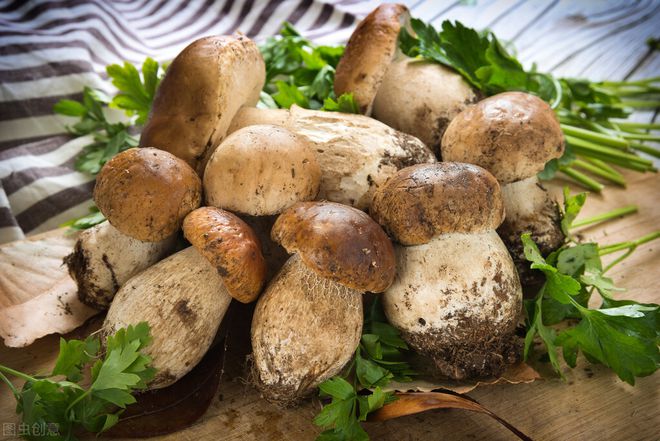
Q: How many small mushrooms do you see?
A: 8